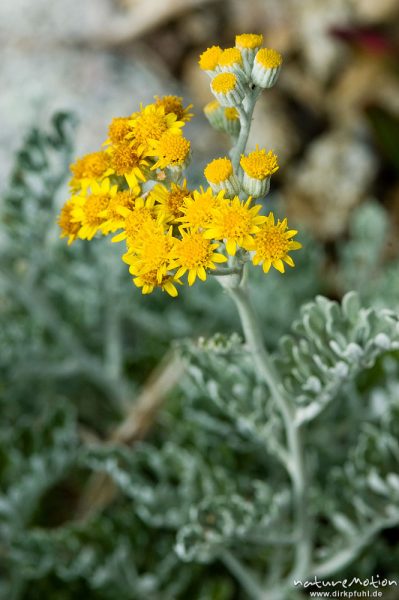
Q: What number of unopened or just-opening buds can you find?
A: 9